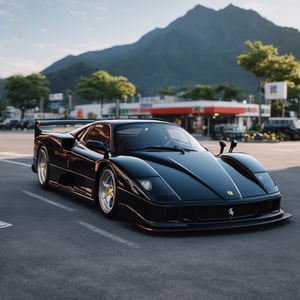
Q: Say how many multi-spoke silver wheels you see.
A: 2